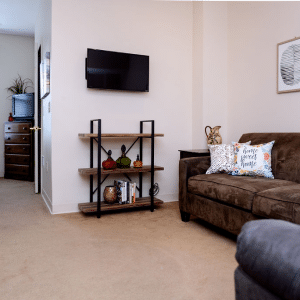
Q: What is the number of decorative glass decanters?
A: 3